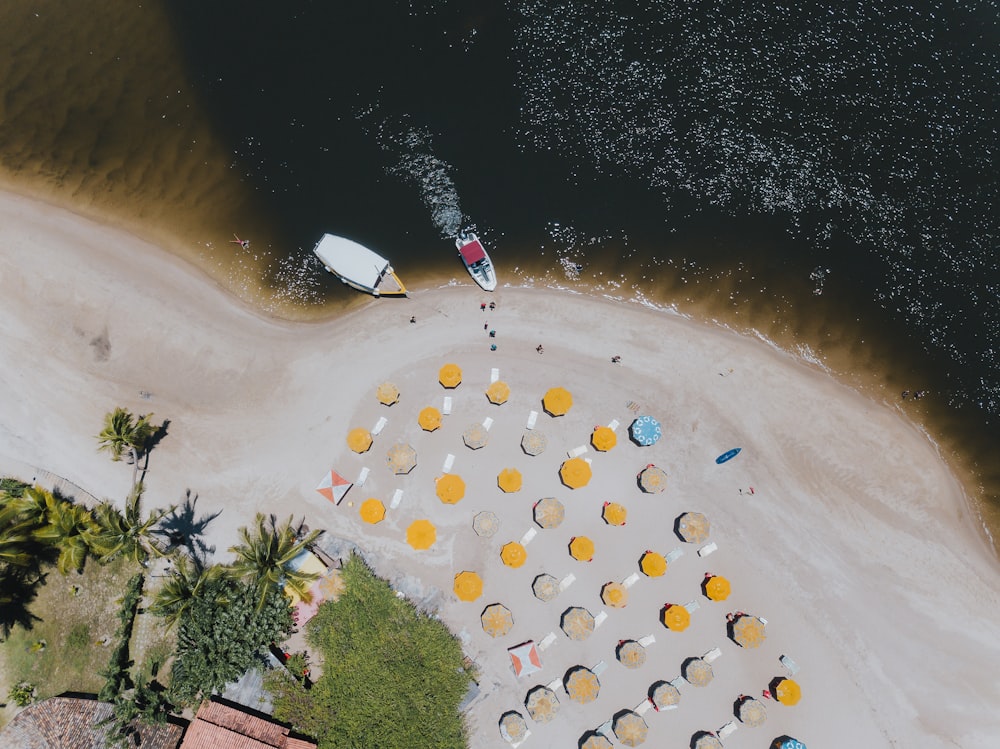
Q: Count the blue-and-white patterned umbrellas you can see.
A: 2